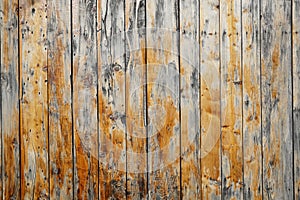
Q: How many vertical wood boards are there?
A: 13